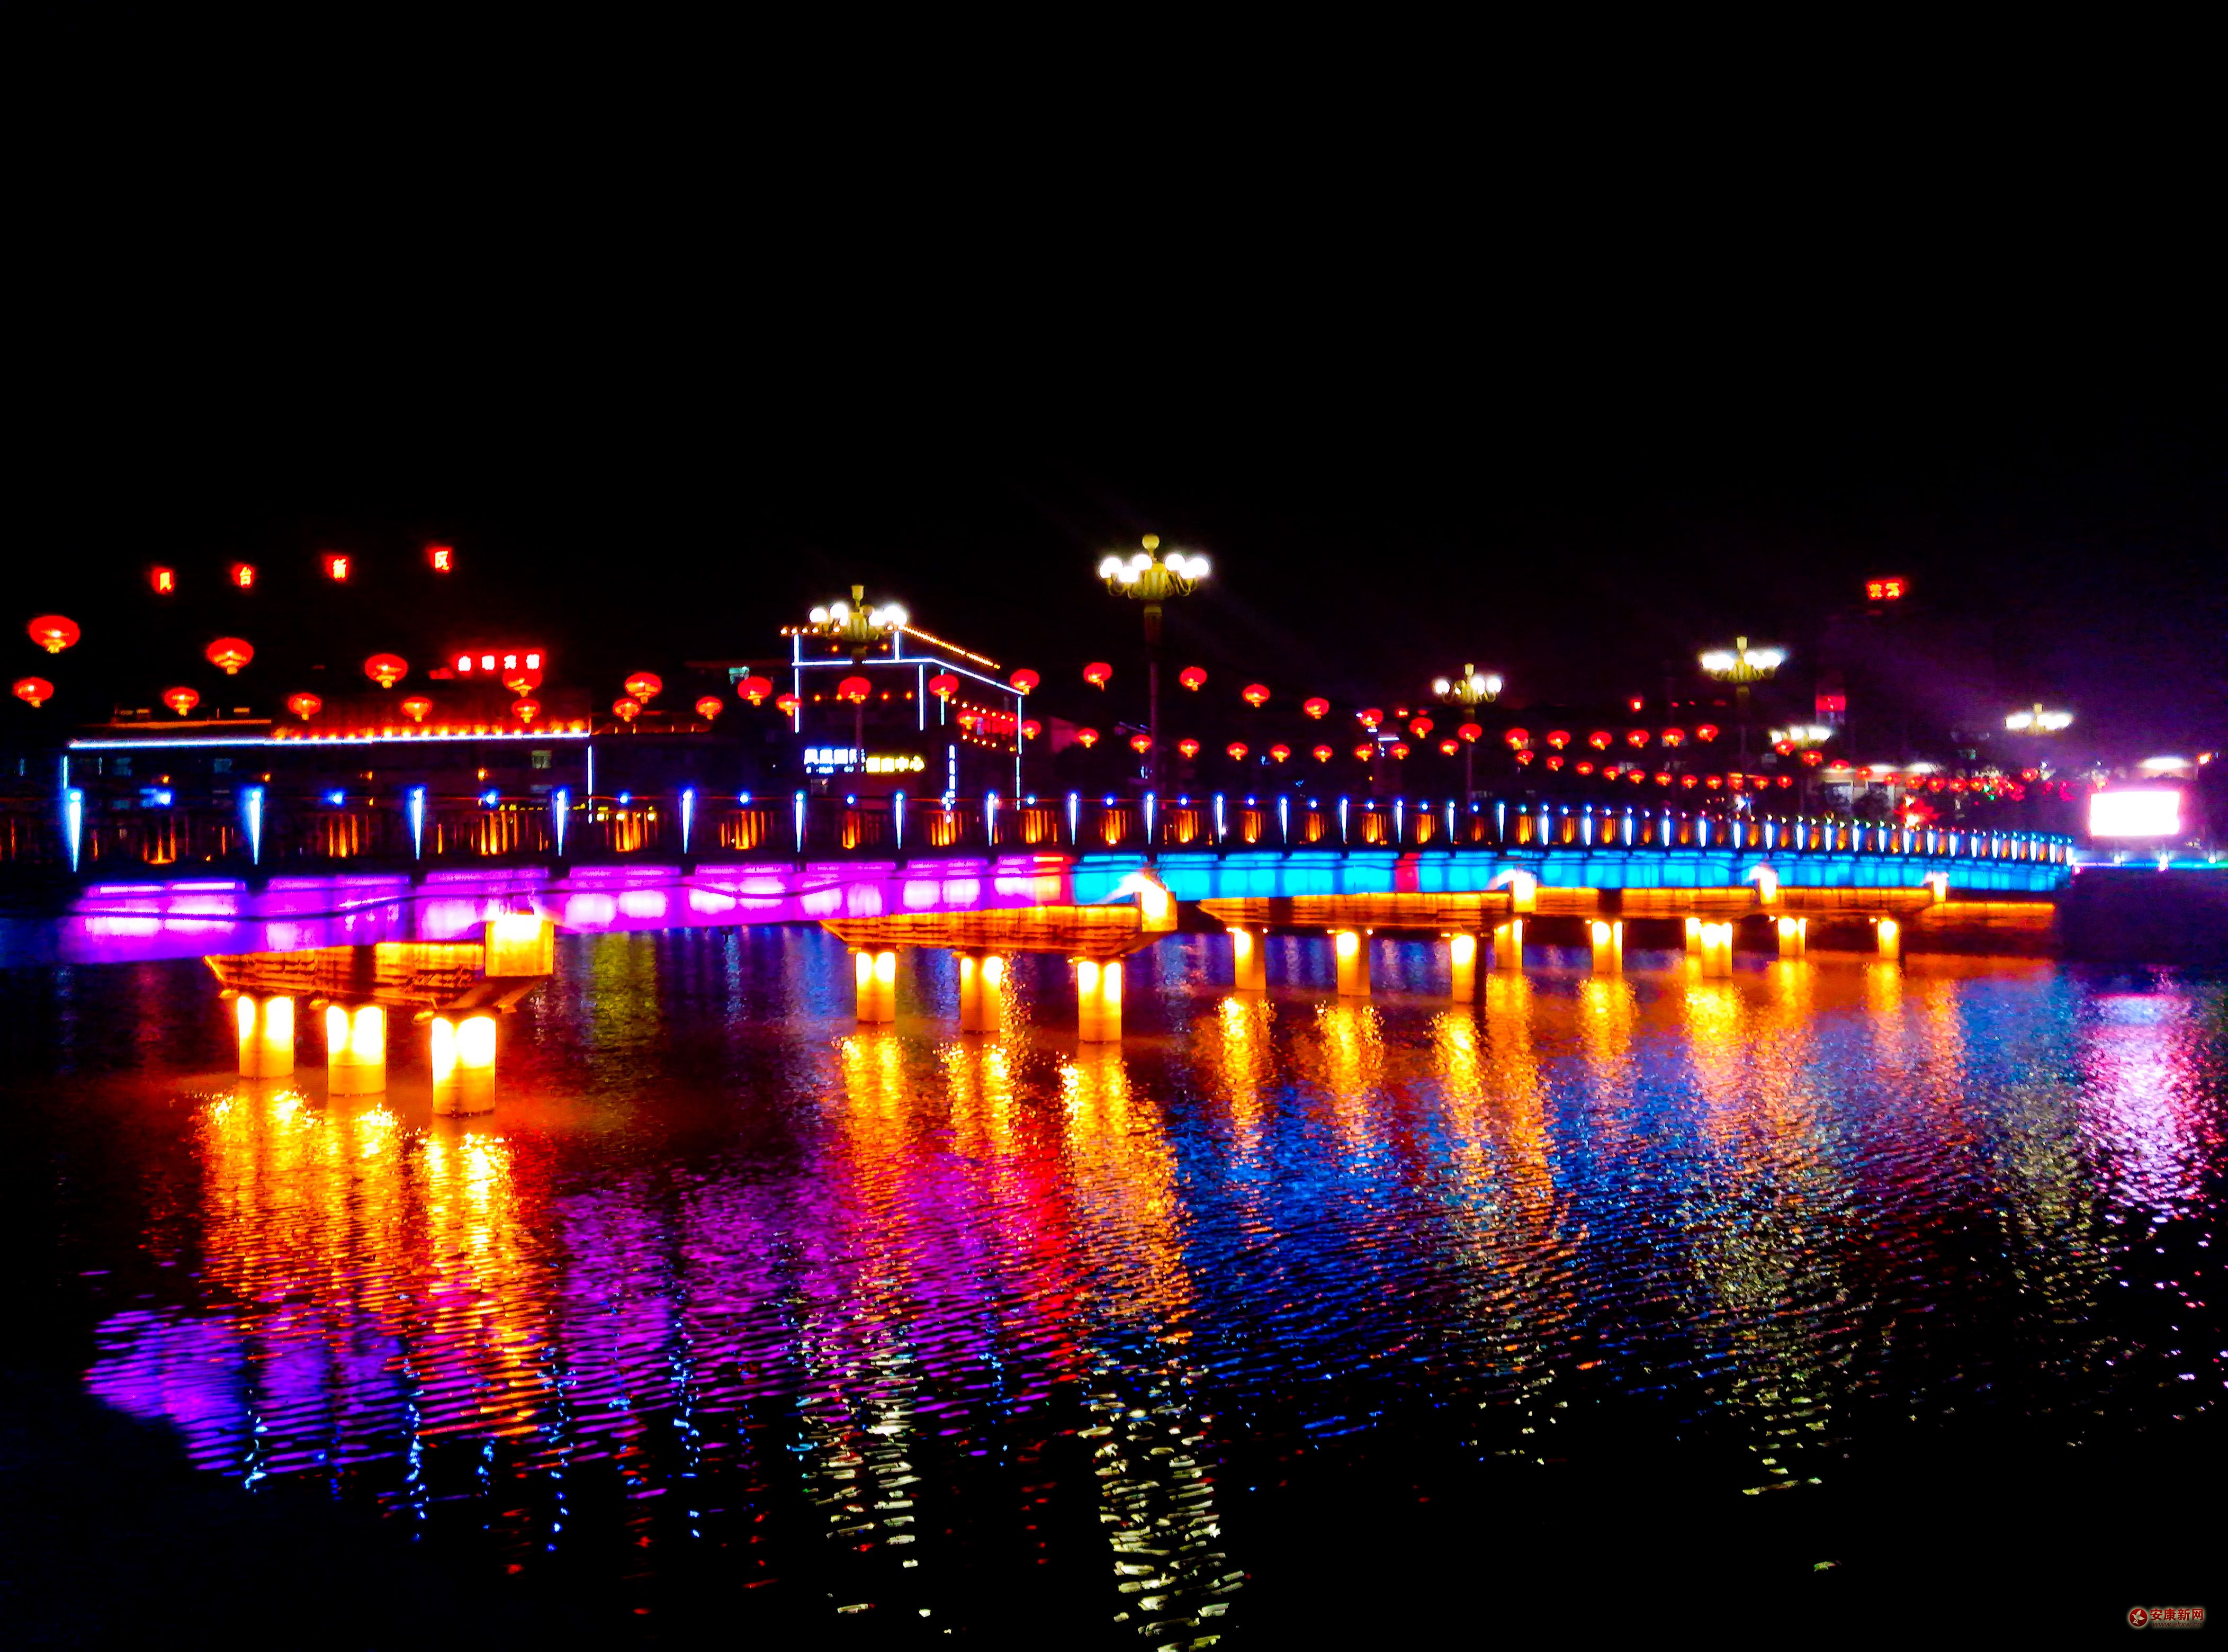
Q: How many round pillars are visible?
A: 15